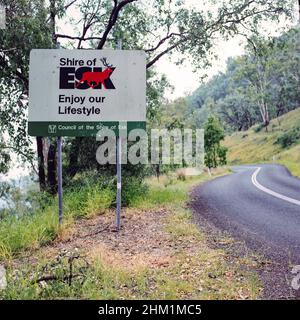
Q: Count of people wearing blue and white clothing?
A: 0